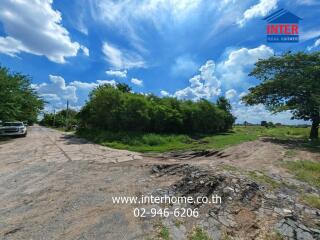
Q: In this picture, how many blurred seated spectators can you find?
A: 0